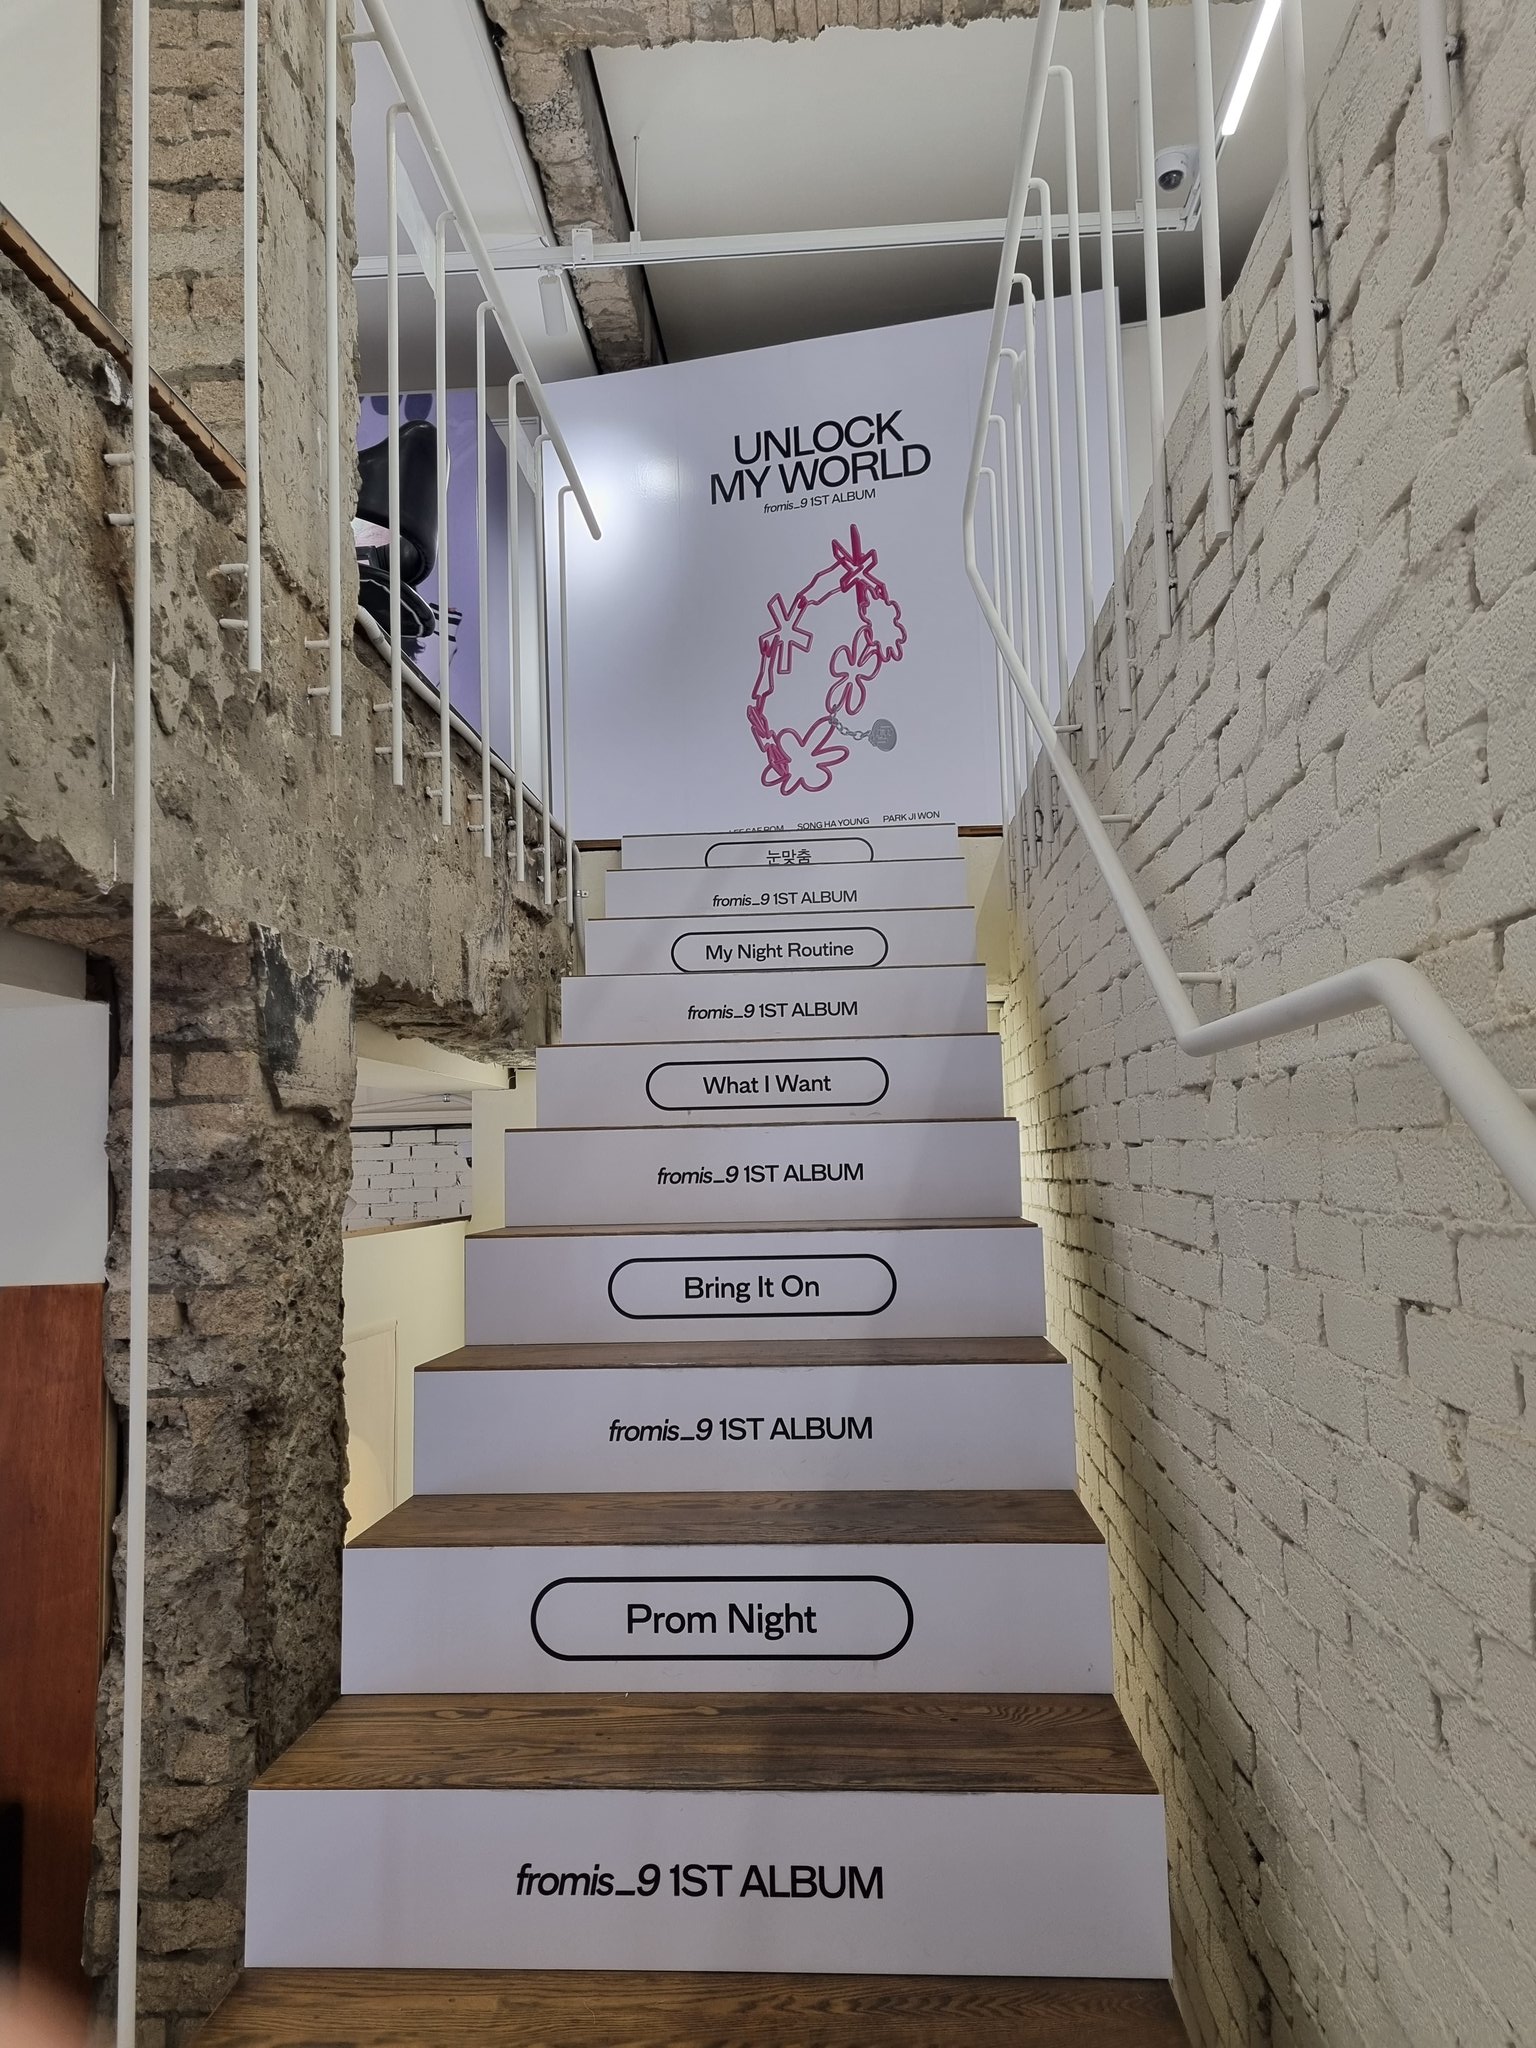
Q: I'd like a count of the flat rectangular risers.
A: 10